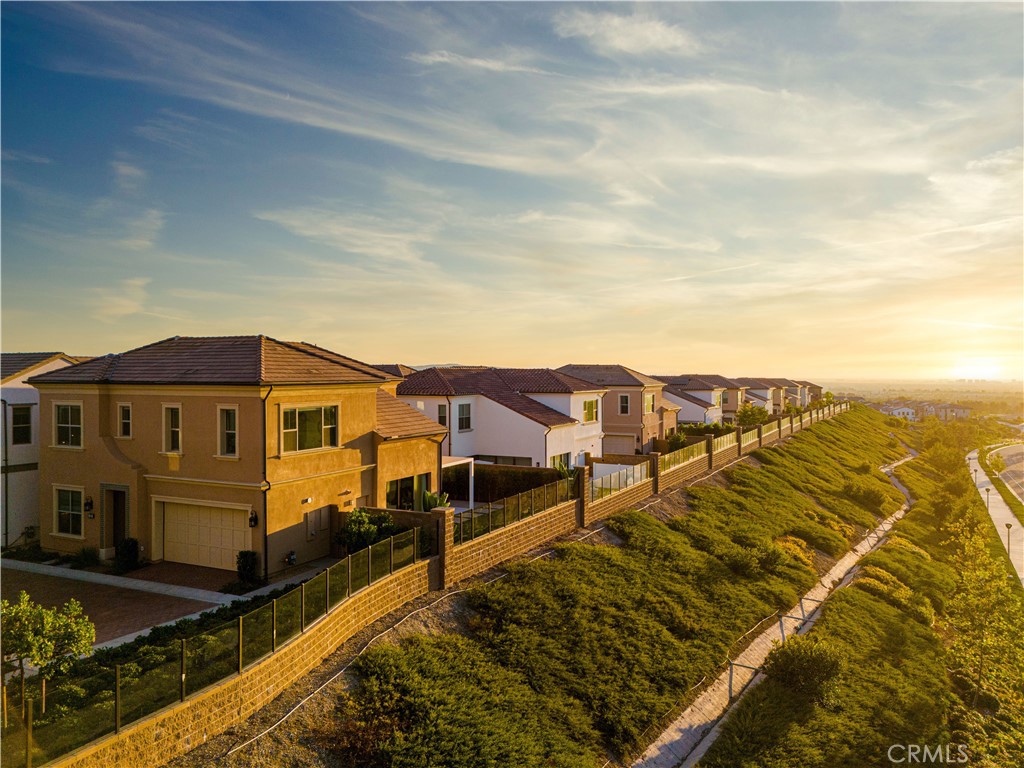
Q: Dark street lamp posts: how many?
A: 4